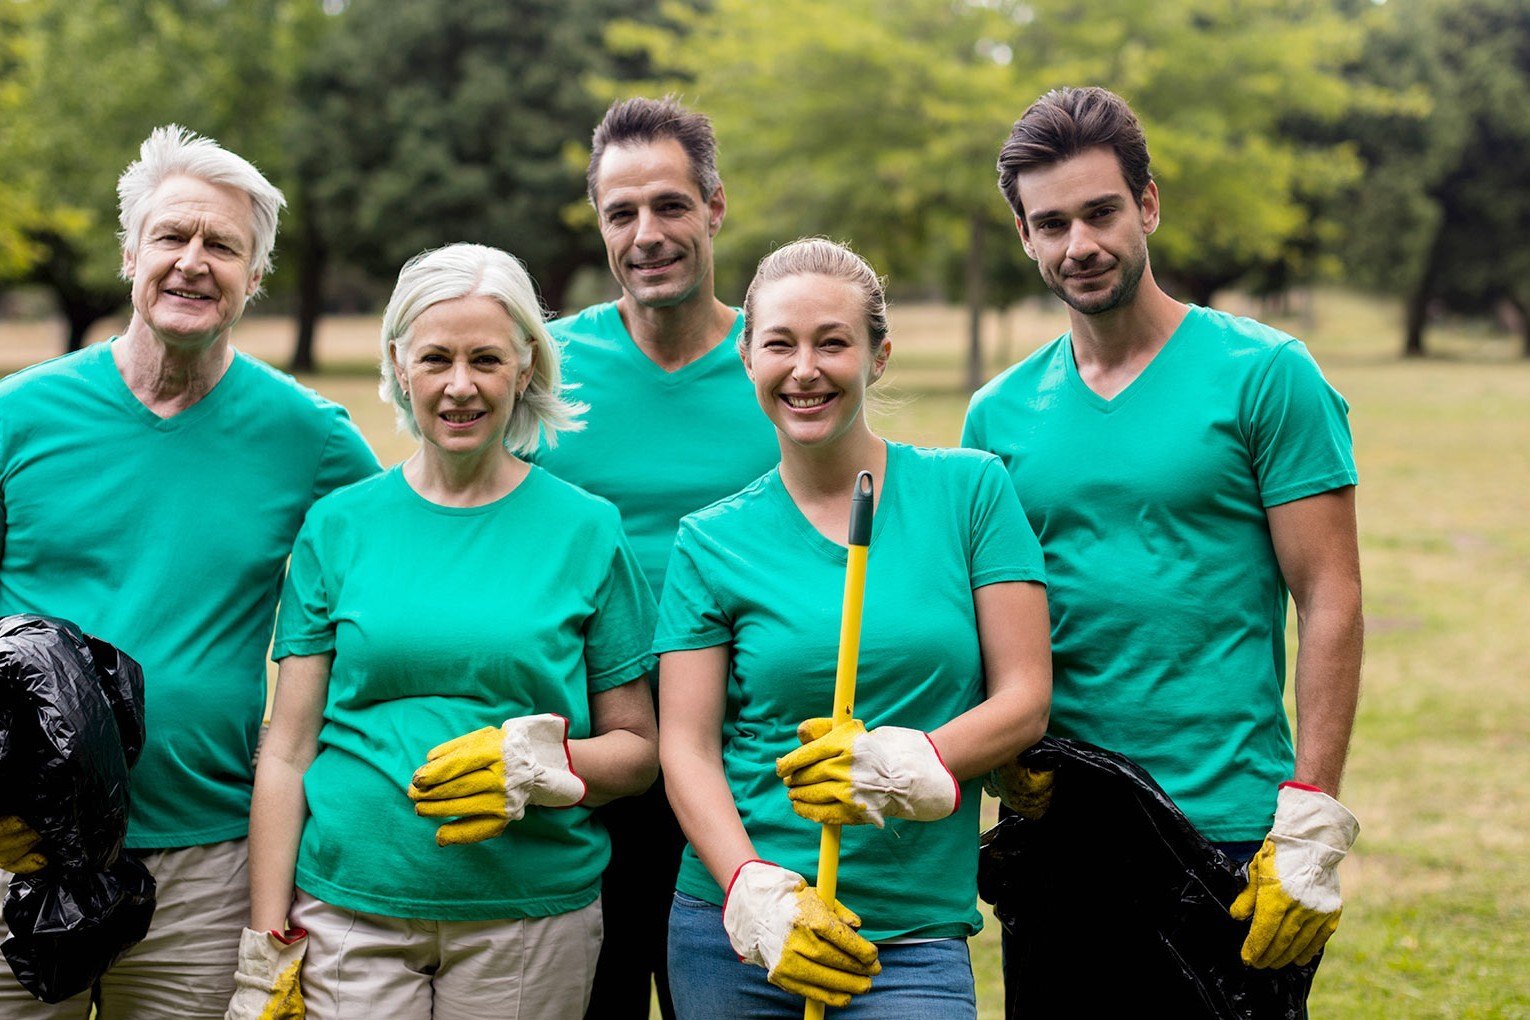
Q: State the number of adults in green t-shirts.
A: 5